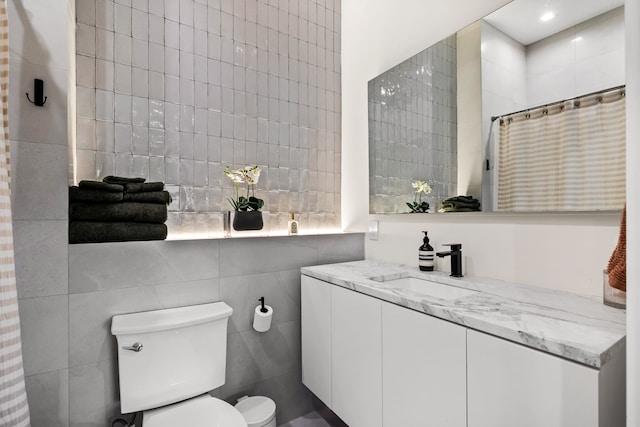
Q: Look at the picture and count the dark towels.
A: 7